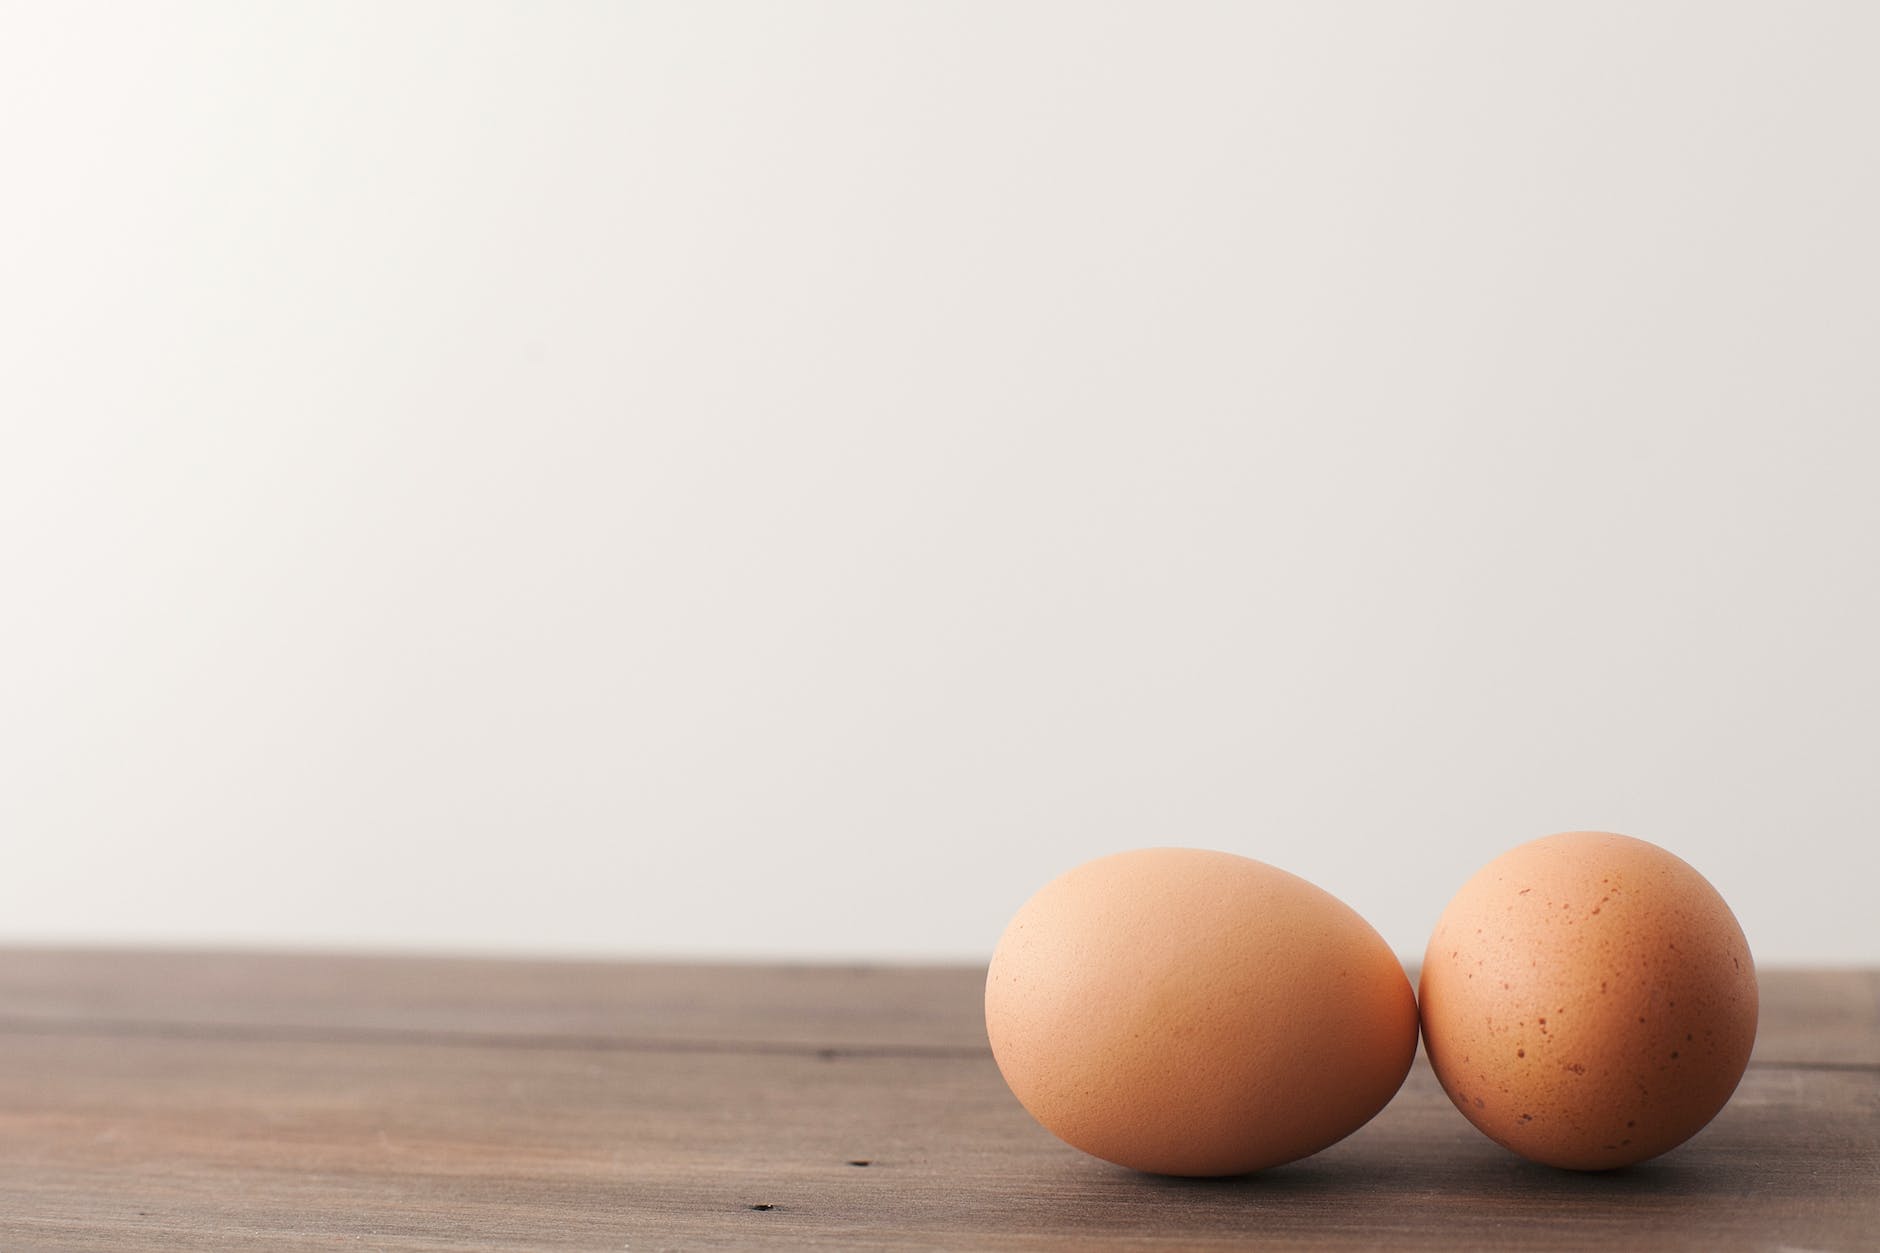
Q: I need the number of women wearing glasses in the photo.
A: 0